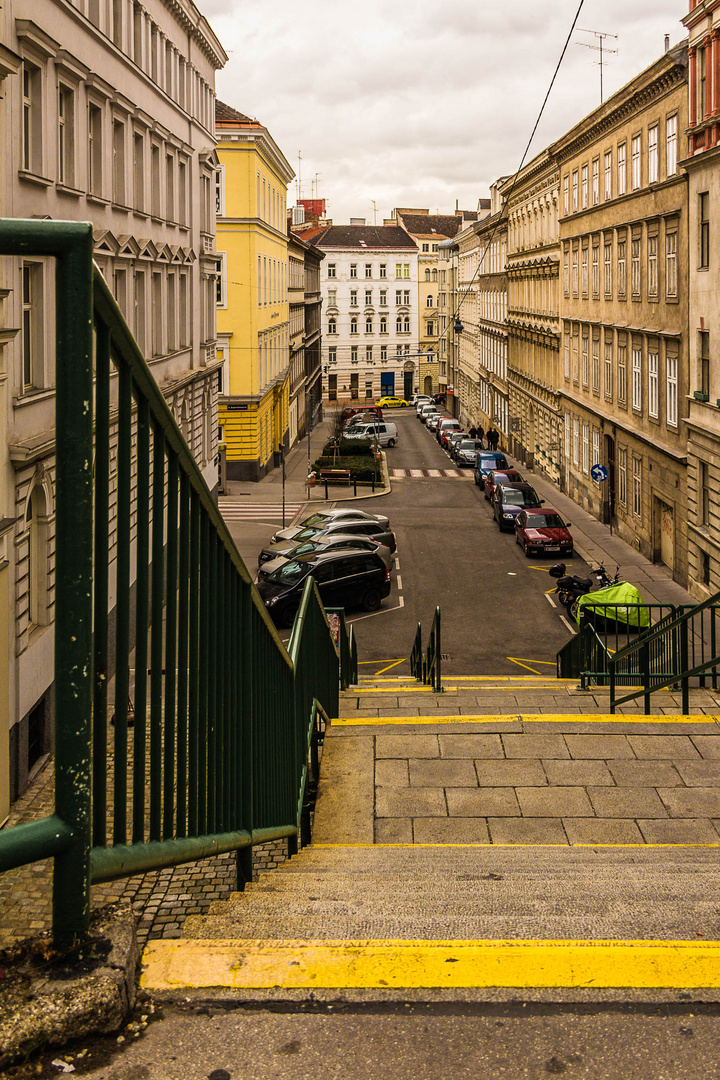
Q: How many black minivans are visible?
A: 1